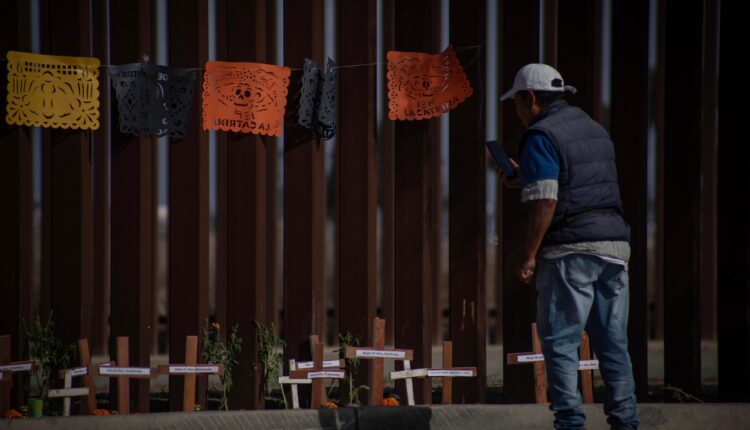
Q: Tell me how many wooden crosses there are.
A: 13